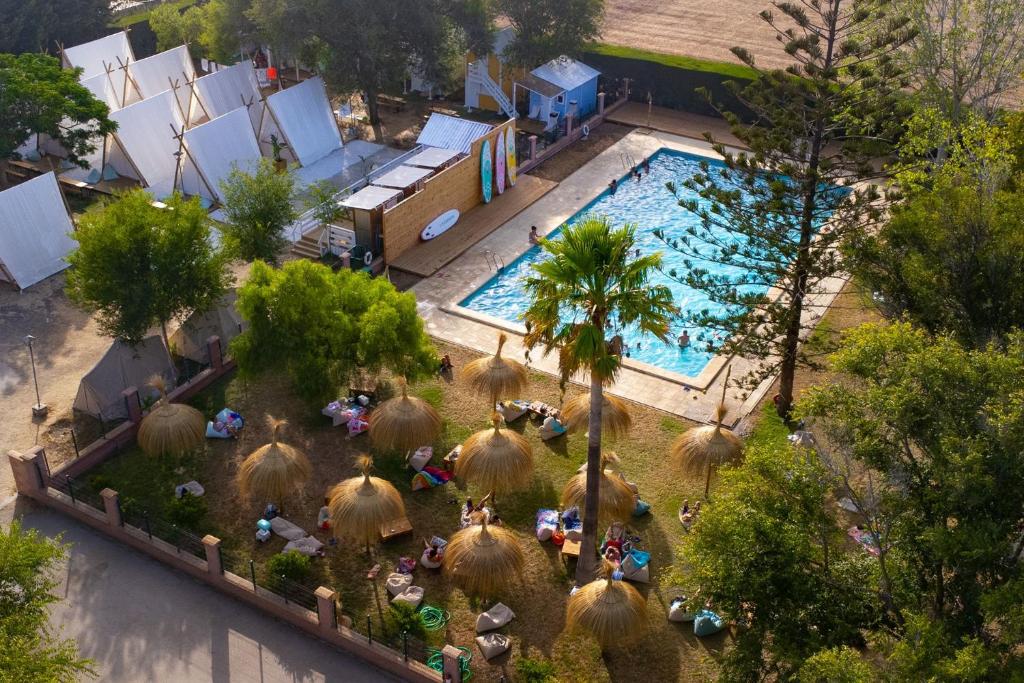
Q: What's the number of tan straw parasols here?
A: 11